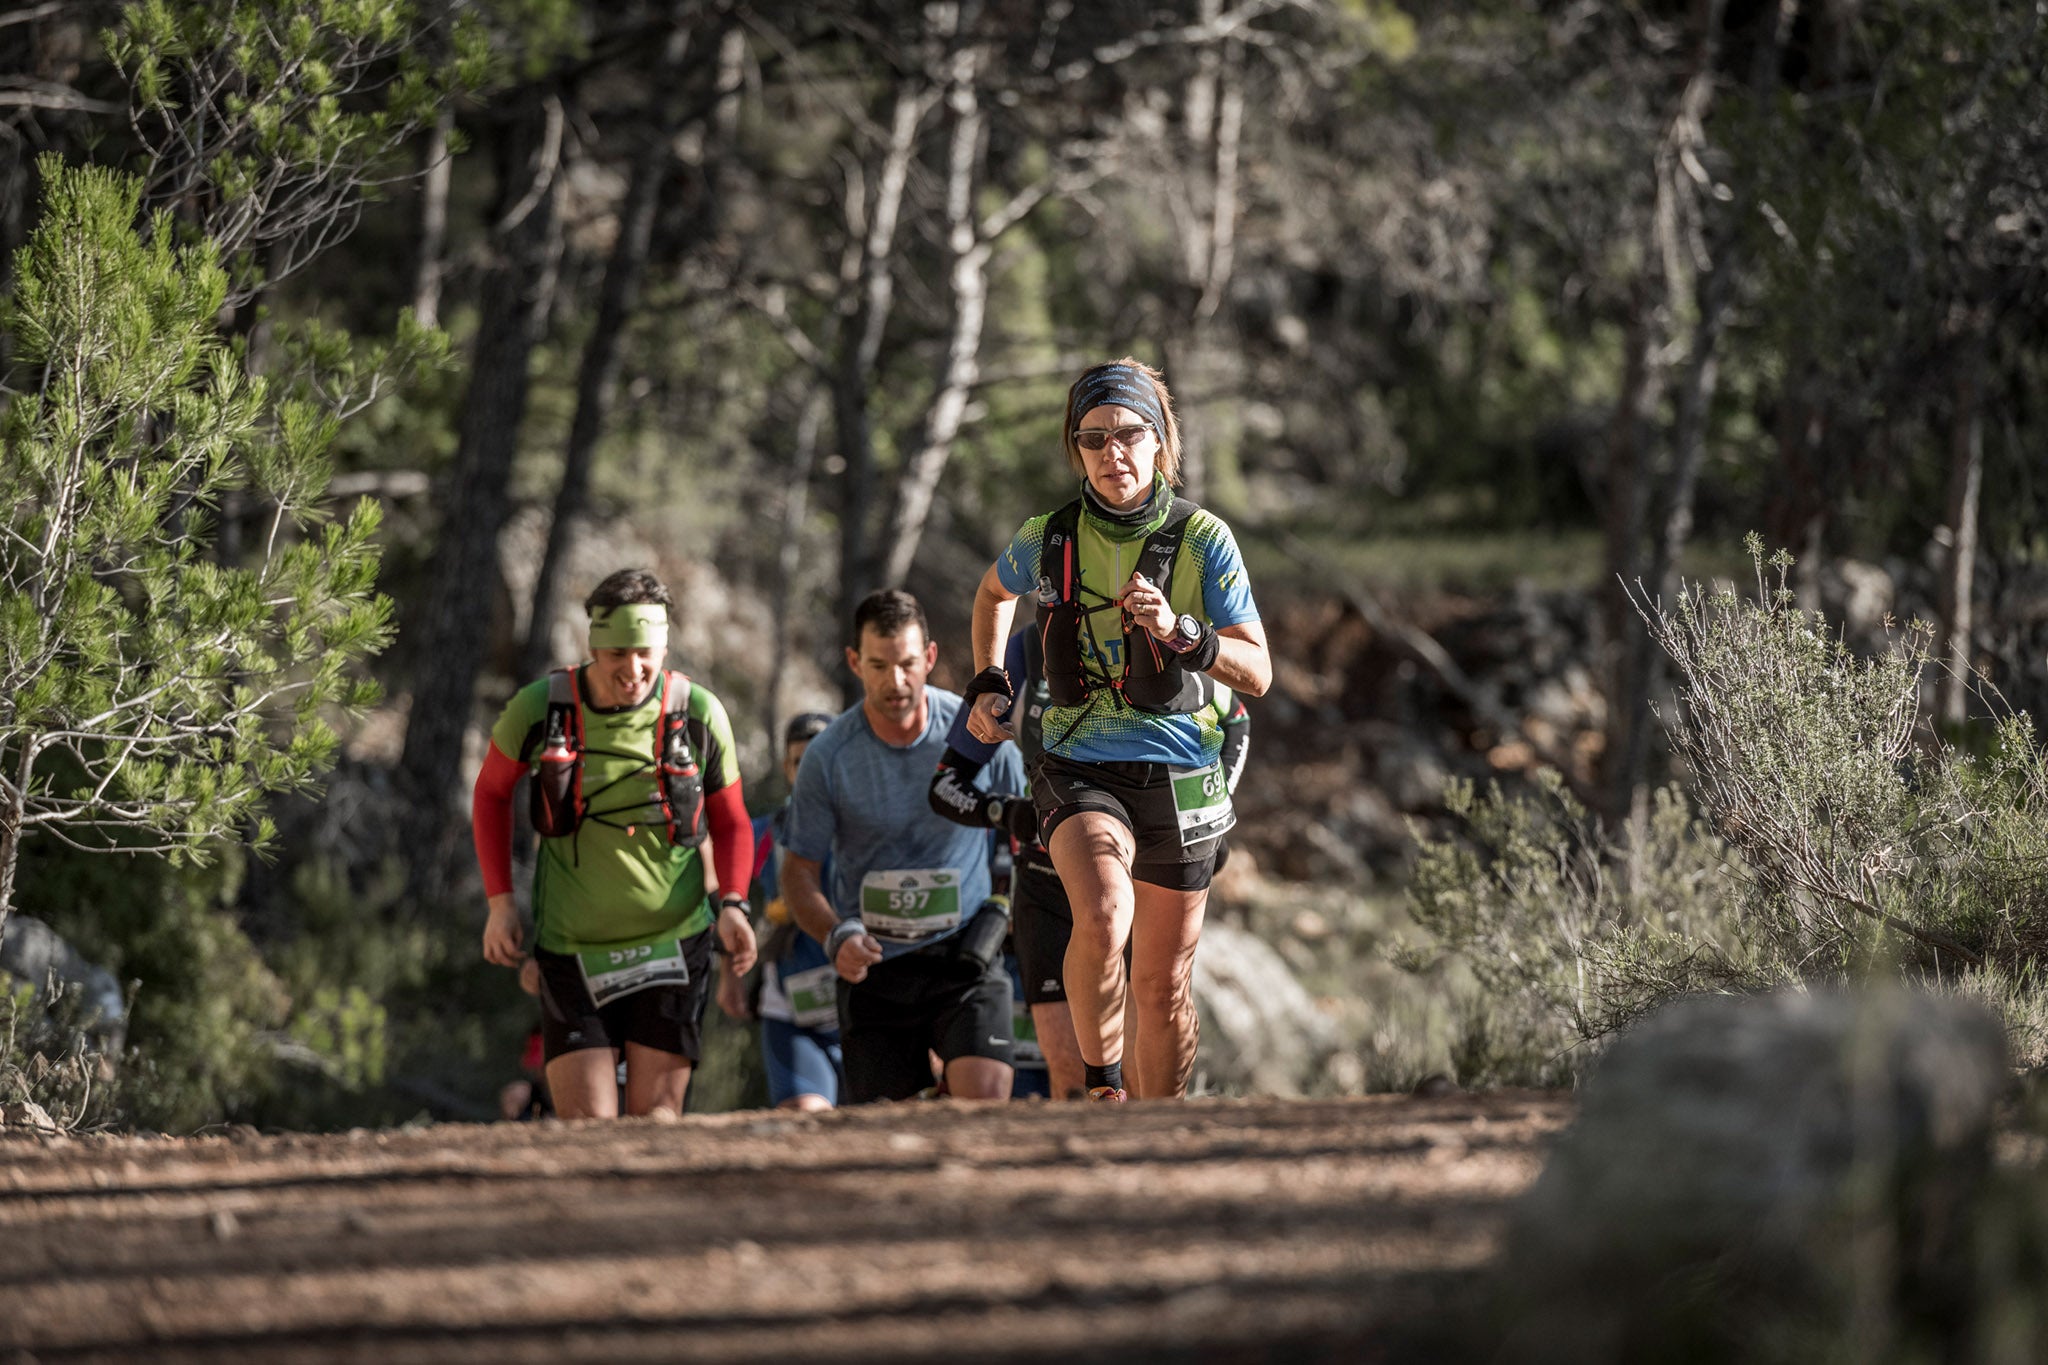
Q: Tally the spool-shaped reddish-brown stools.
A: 0